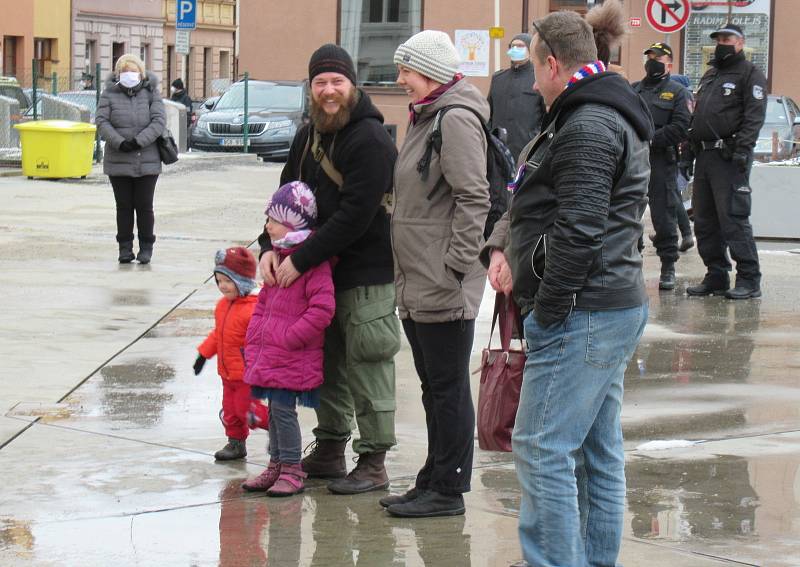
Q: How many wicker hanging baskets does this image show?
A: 0